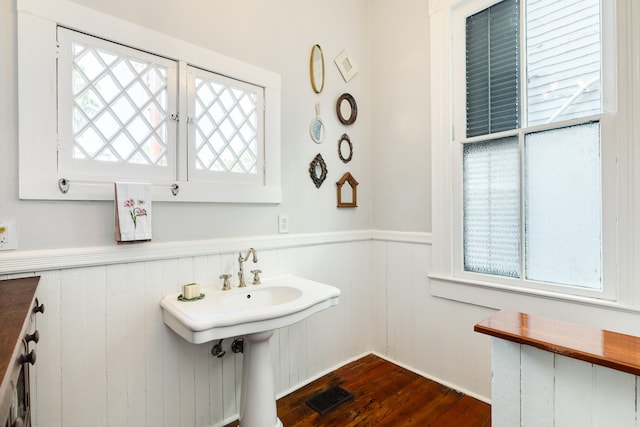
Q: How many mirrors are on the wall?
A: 7